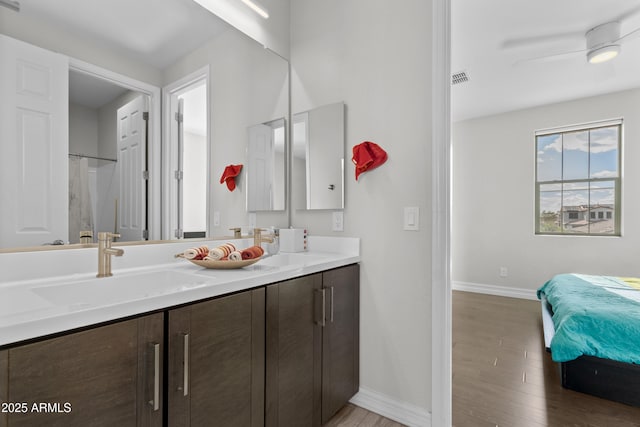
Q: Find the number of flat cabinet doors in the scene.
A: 4